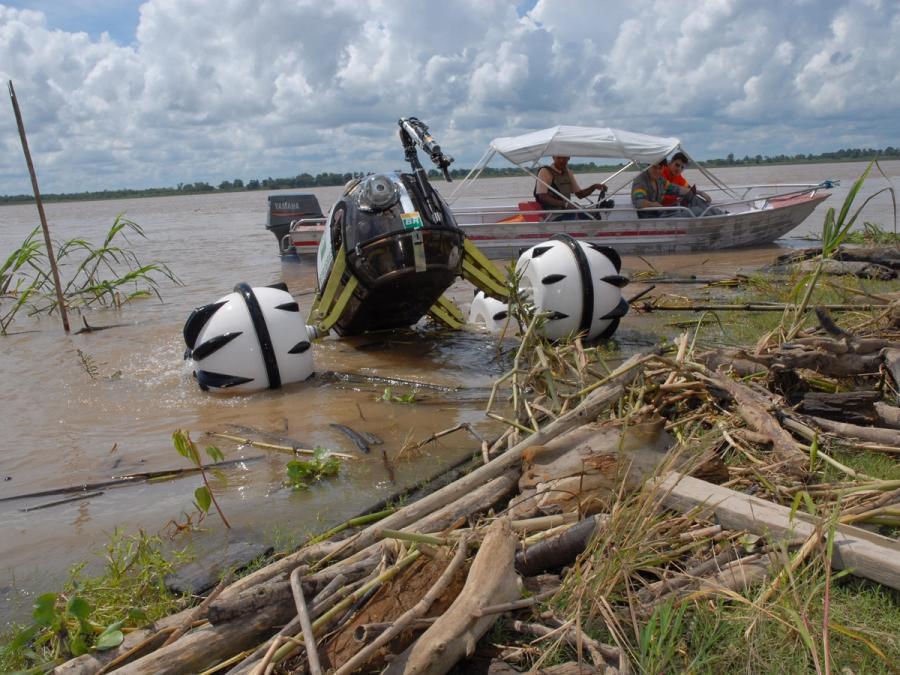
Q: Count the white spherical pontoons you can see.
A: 3